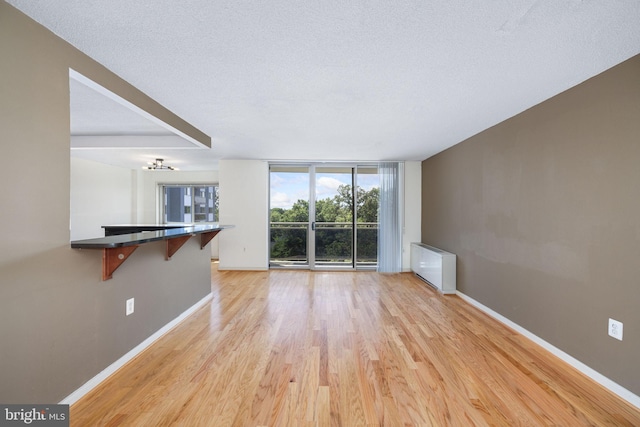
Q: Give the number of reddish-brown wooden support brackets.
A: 3